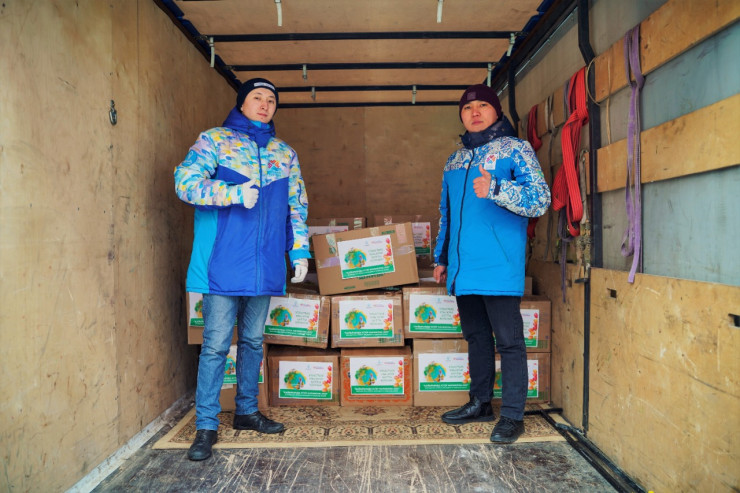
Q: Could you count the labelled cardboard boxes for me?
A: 13